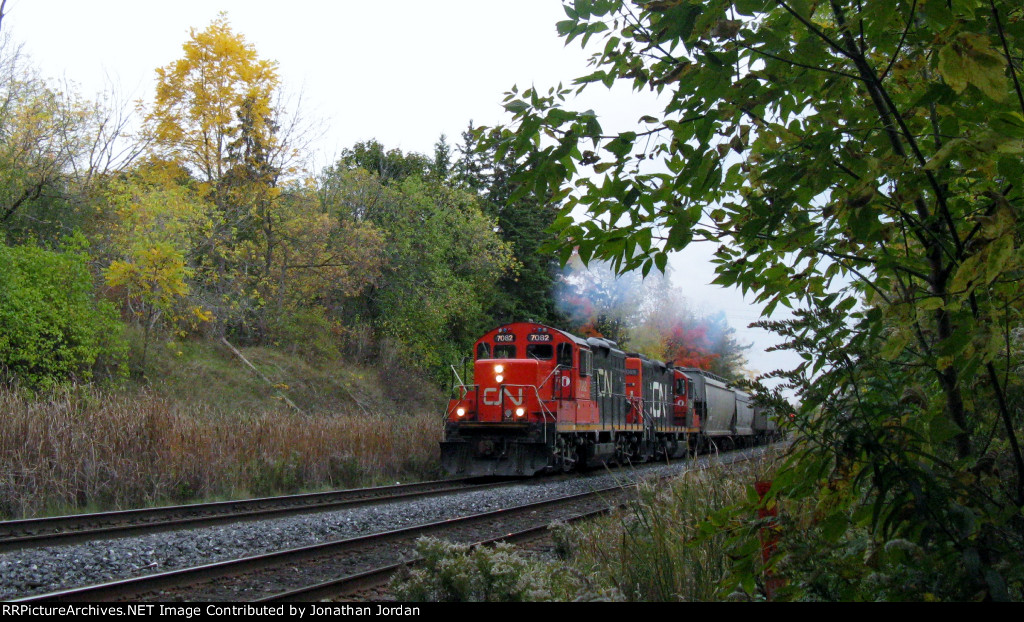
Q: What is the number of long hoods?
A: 2